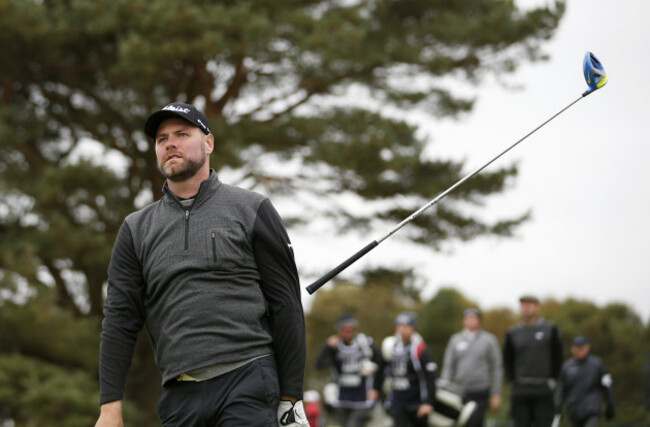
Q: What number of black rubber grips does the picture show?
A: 1